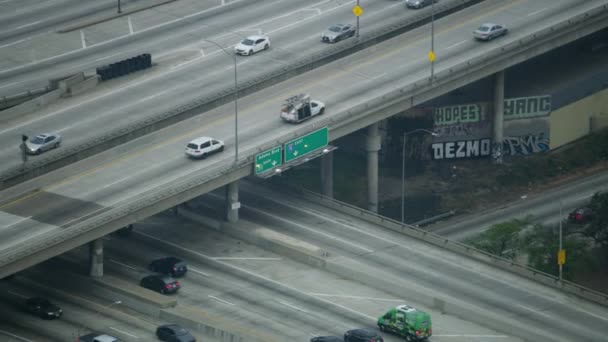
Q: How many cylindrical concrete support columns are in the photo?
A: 5